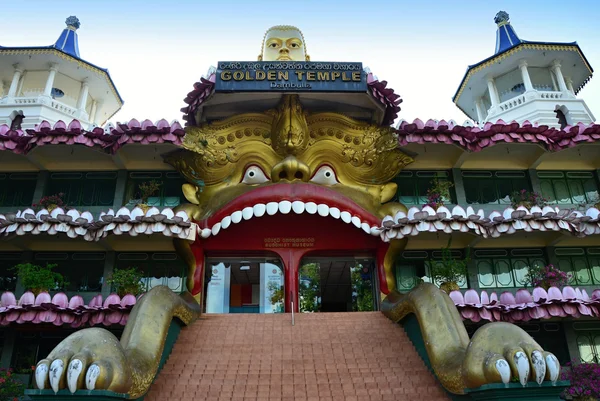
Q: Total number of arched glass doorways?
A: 2